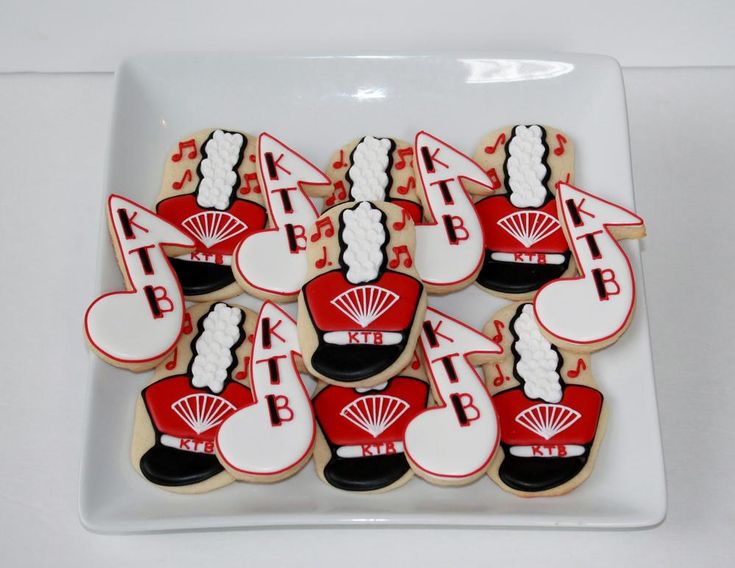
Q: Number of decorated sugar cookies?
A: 13